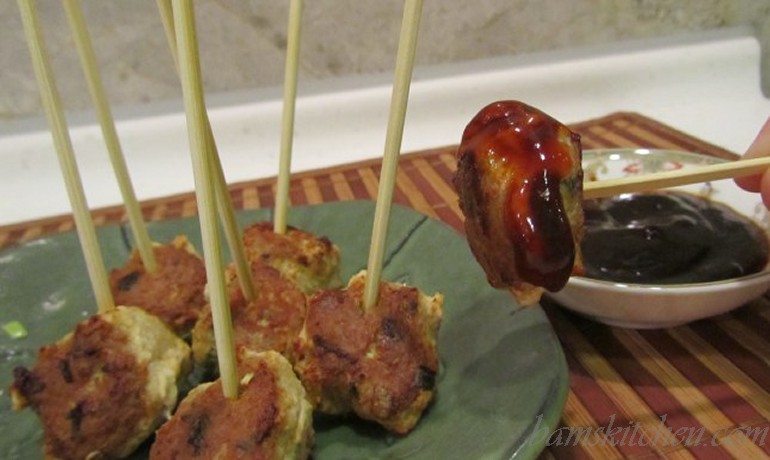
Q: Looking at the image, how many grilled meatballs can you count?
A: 7